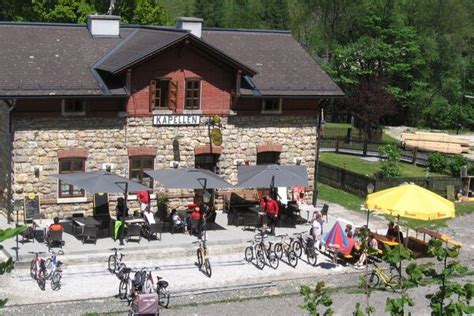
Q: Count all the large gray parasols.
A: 3